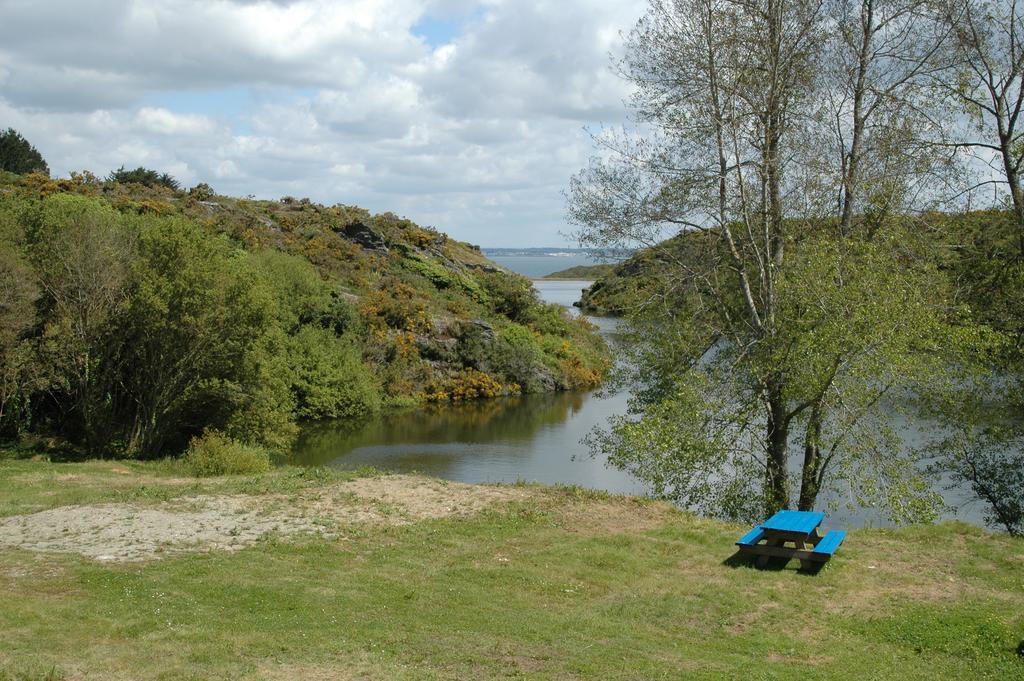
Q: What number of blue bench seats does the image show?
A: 2